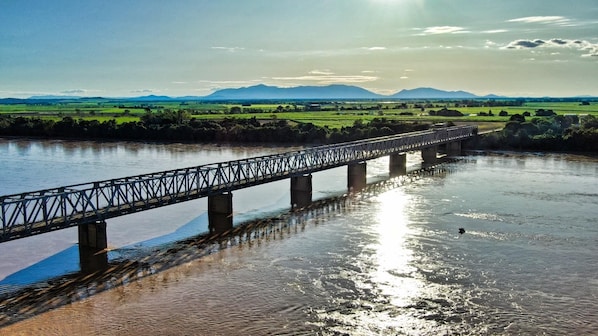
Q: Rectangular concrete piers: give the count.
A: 7